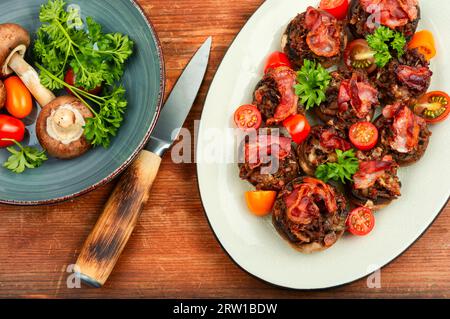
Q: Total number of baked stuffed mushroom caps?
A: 10